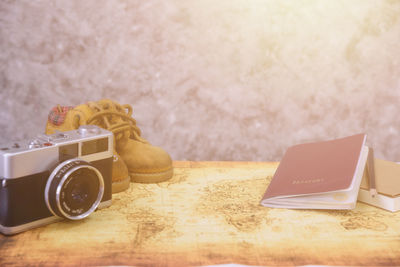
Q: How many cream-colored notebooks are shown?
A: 1